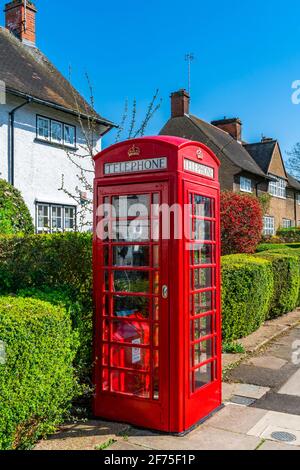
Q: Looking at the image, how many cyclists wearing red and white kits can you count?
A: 0